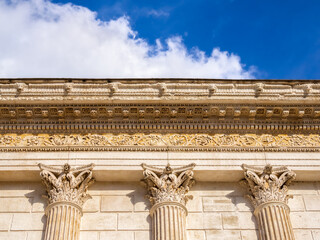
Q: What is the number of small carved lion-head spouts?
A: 7